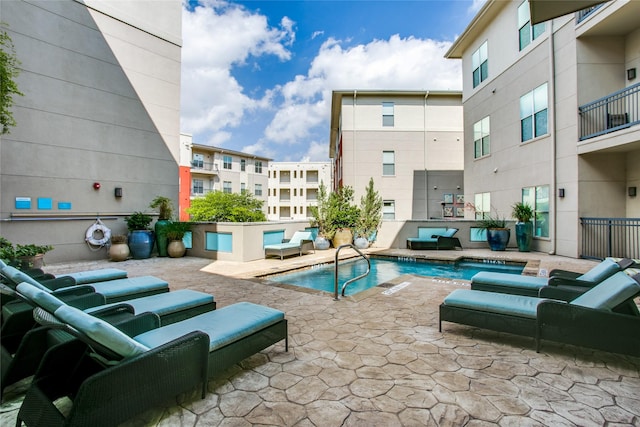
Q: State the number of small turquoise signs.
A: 3